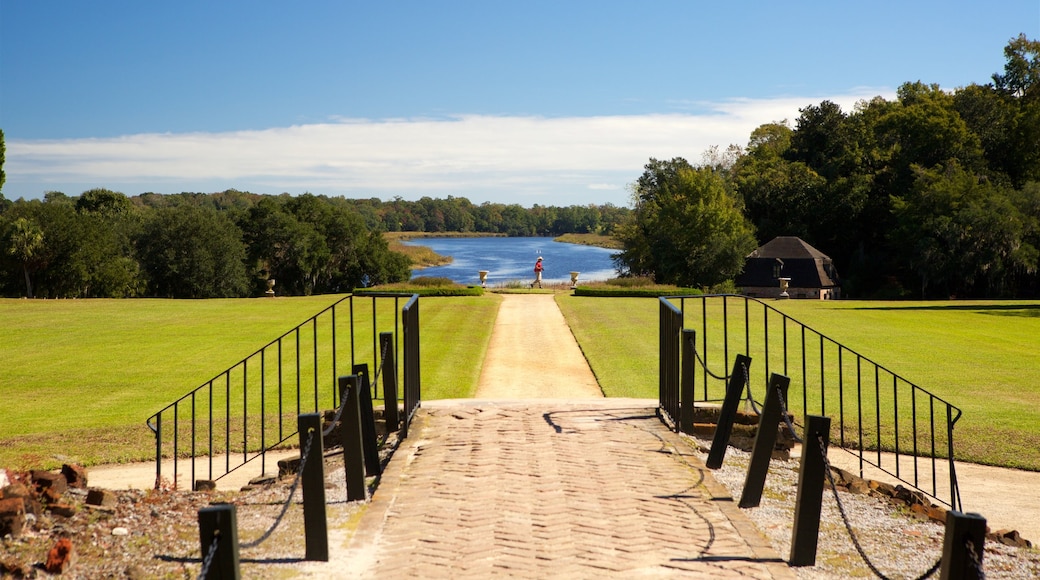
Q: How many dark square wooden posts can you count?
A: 10